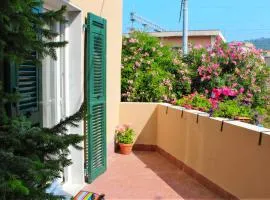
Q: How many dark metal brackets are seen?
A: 5